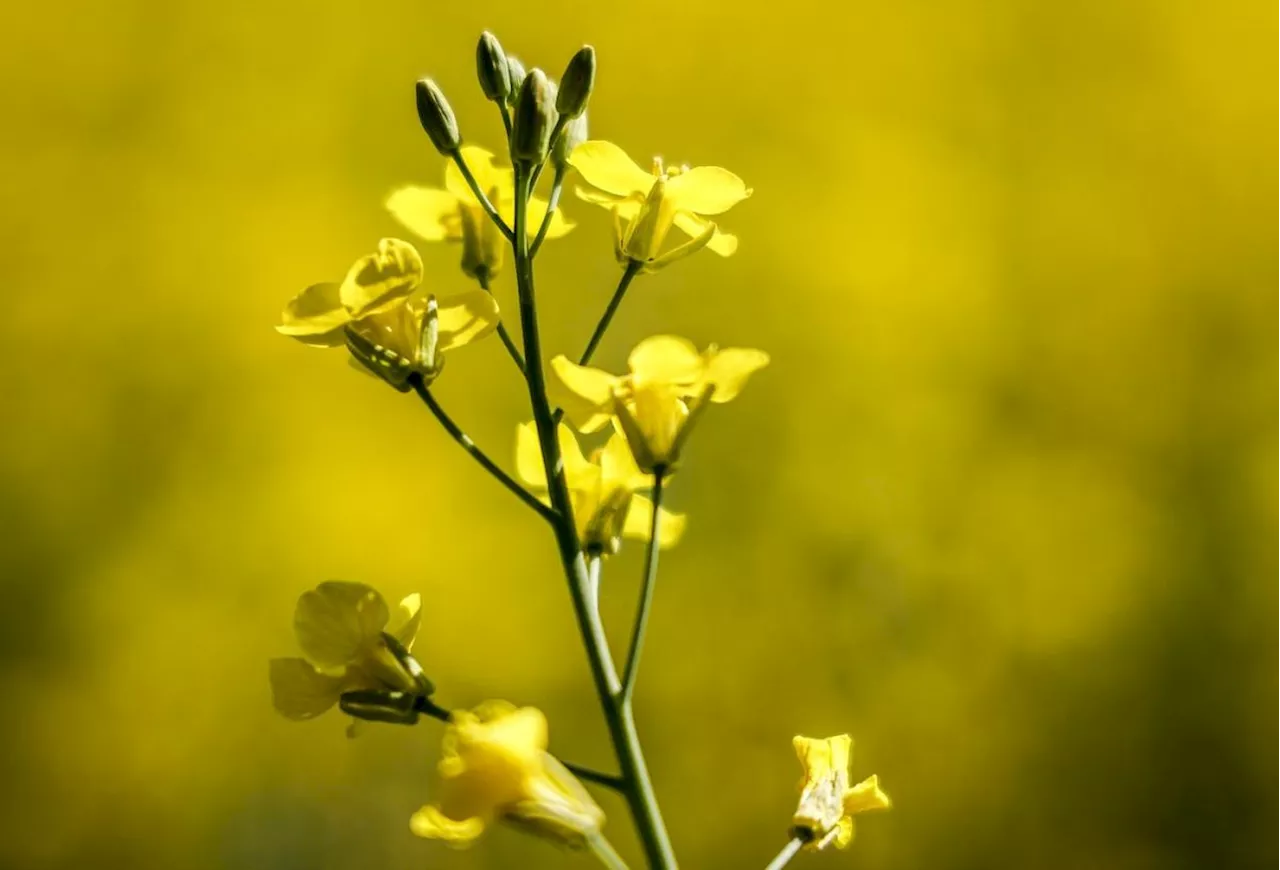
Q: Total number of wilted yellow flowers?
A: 1